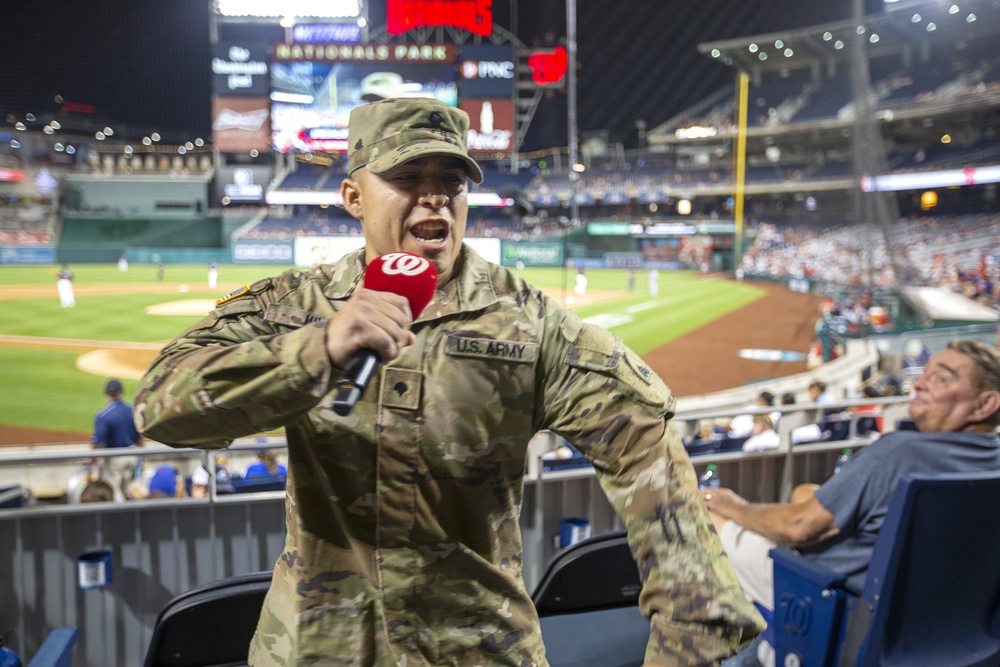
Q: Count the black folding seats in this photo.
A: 2